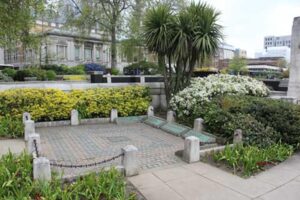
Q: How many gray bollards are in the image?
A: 12